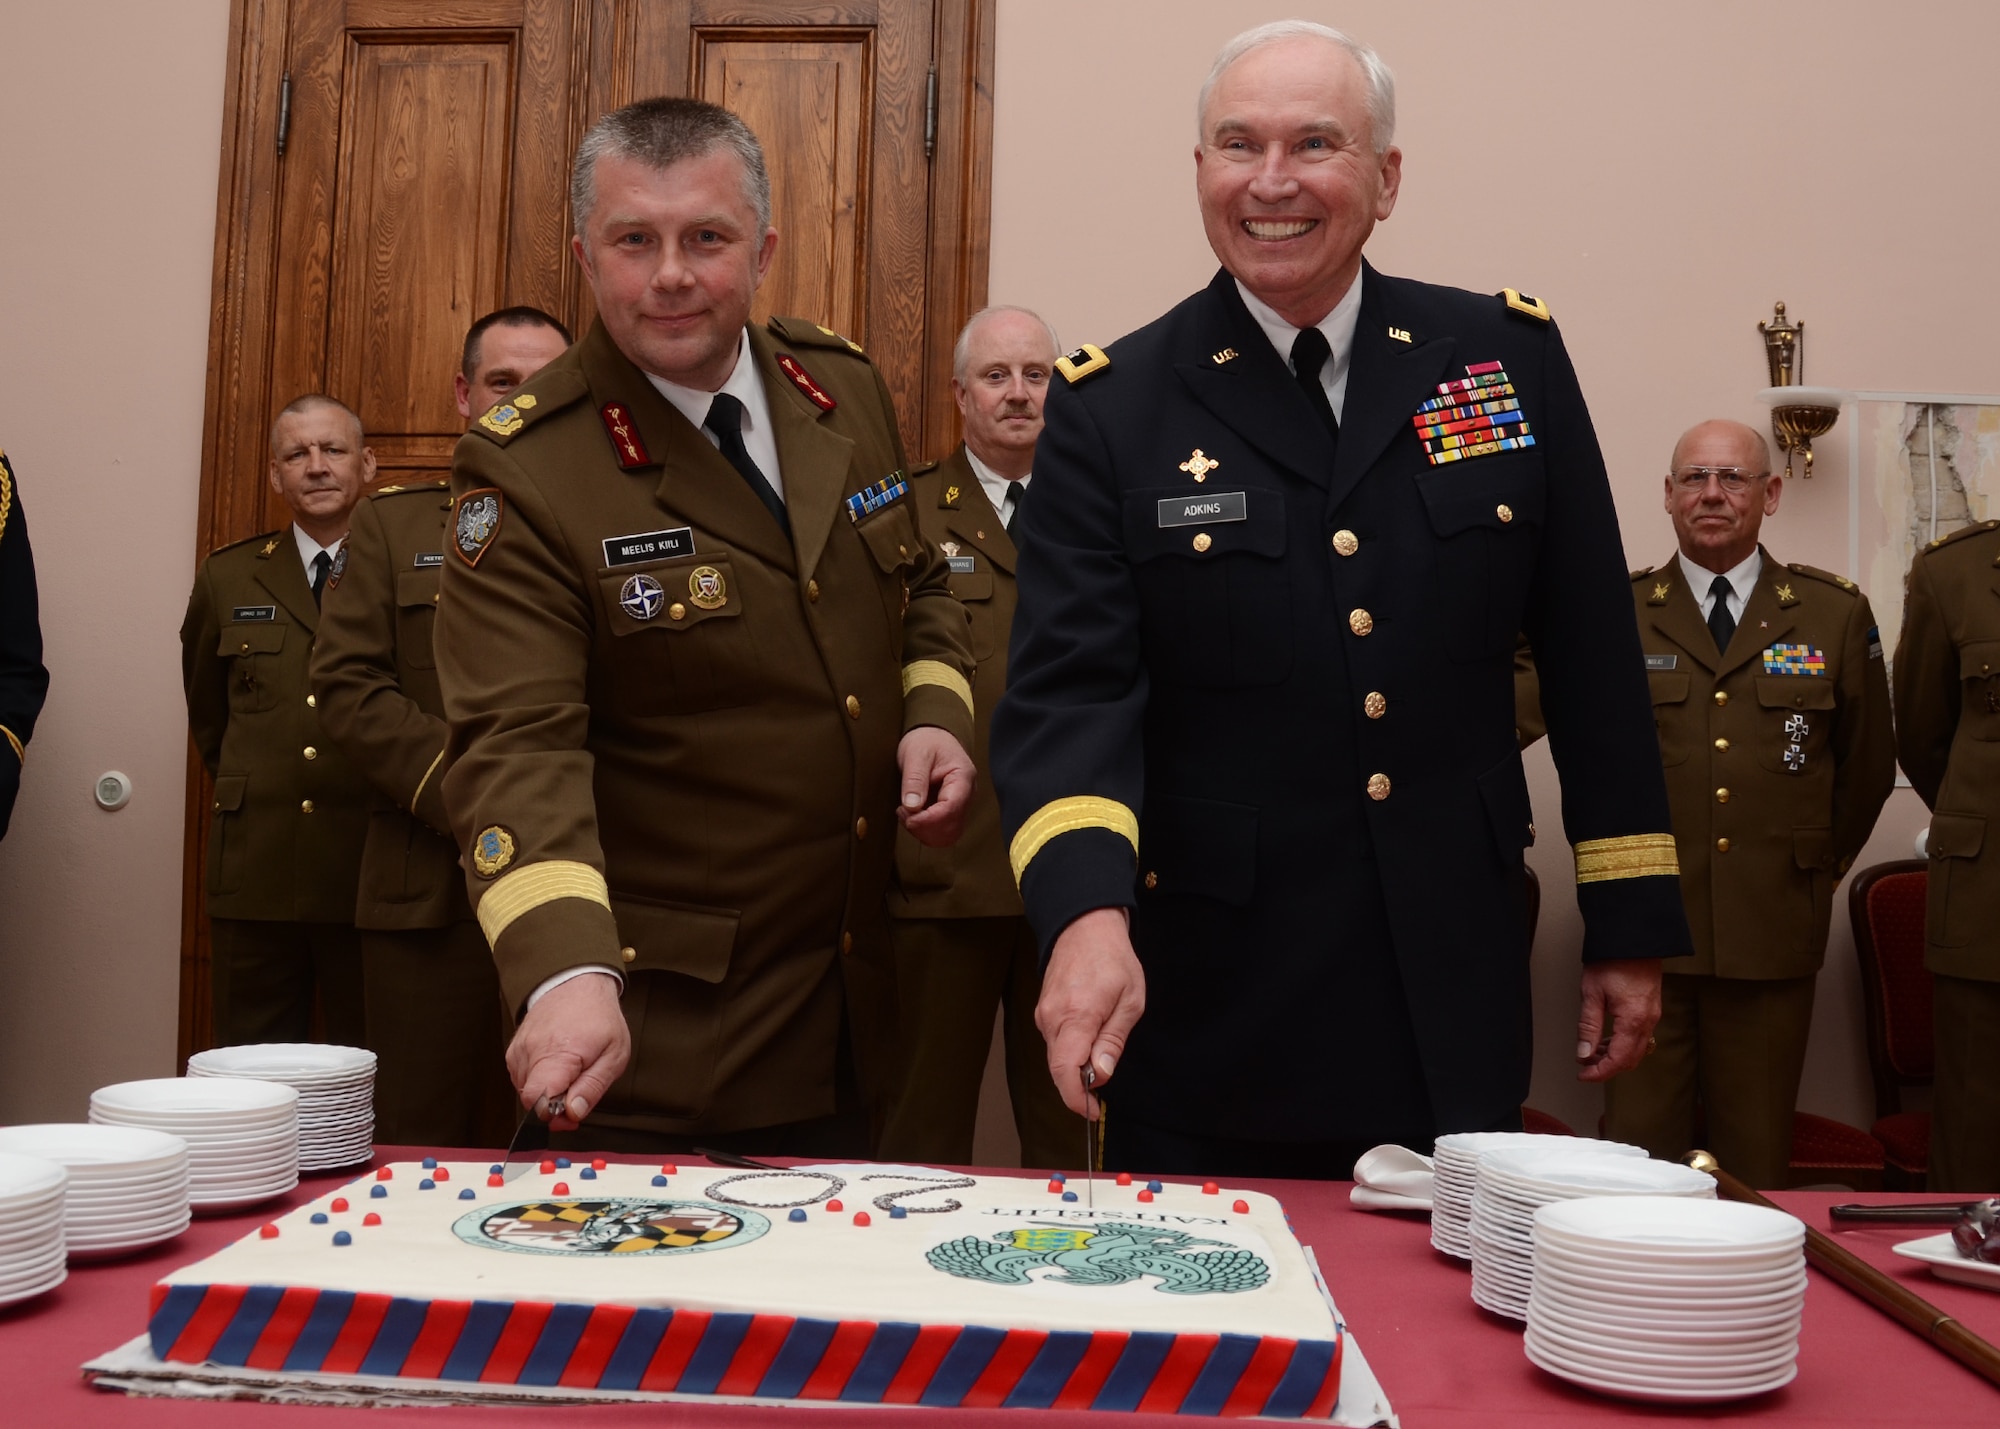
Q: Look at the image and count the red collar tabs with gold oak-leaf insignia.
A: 2